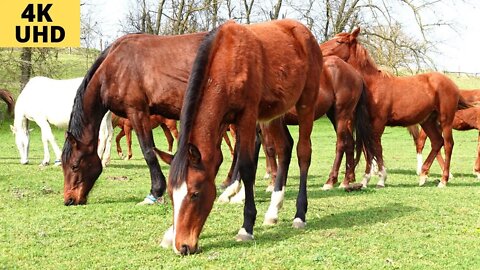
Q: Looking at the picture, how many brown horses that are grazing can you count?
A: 2